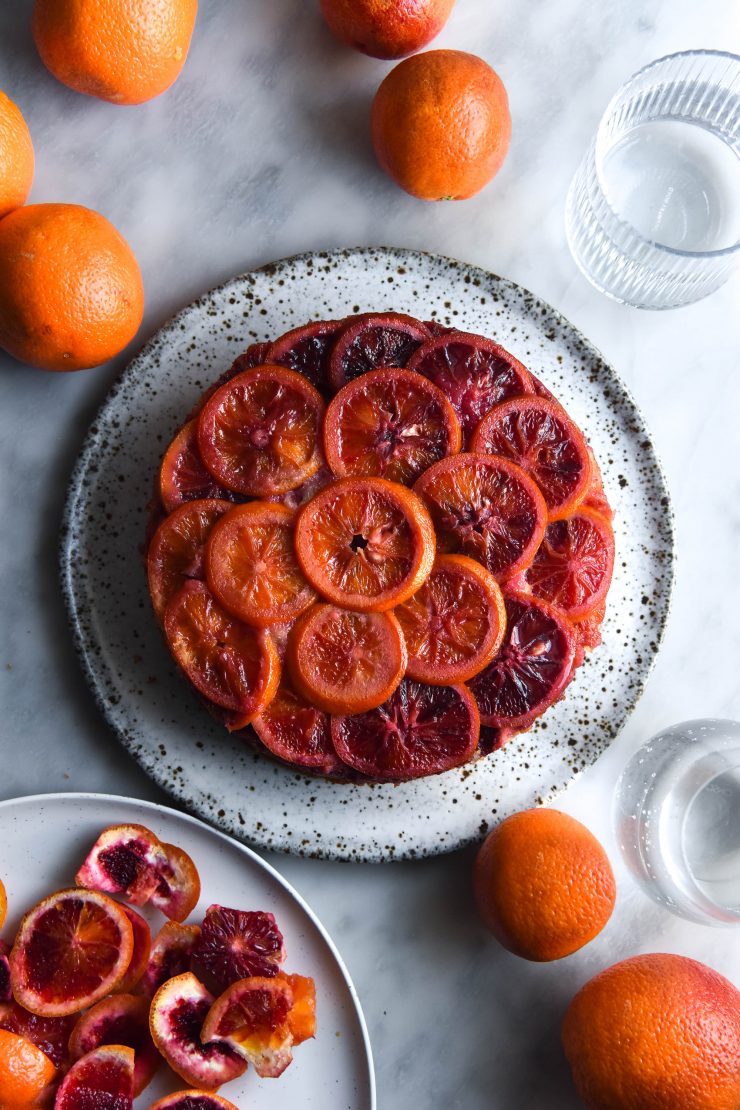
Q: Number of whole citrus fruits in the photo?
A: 7